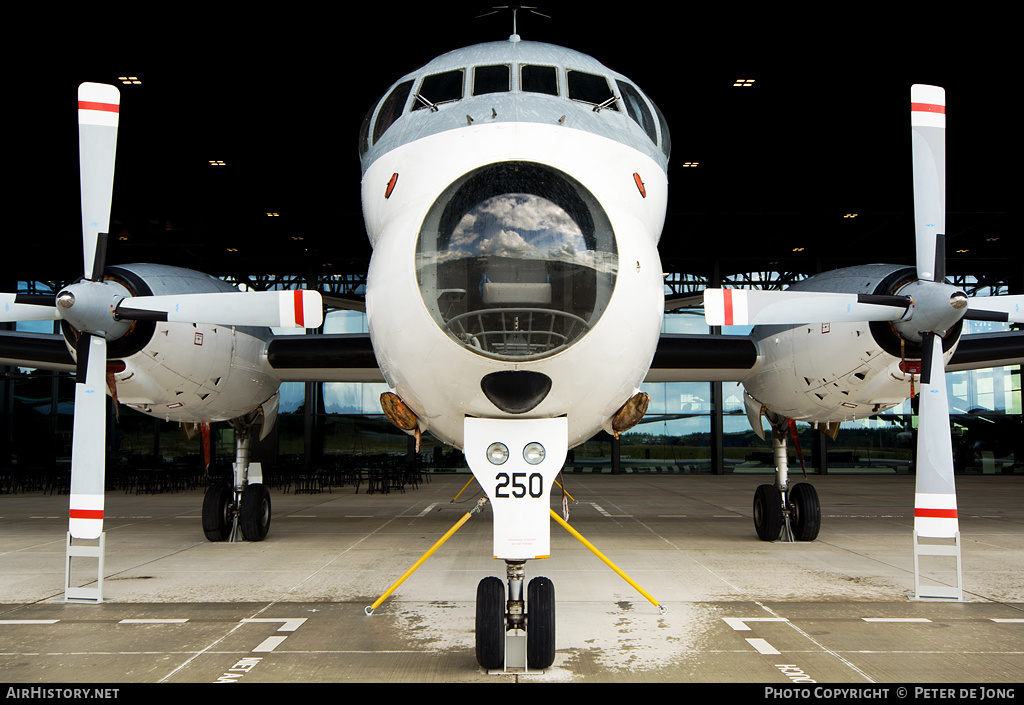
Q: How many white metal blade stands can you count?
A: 2